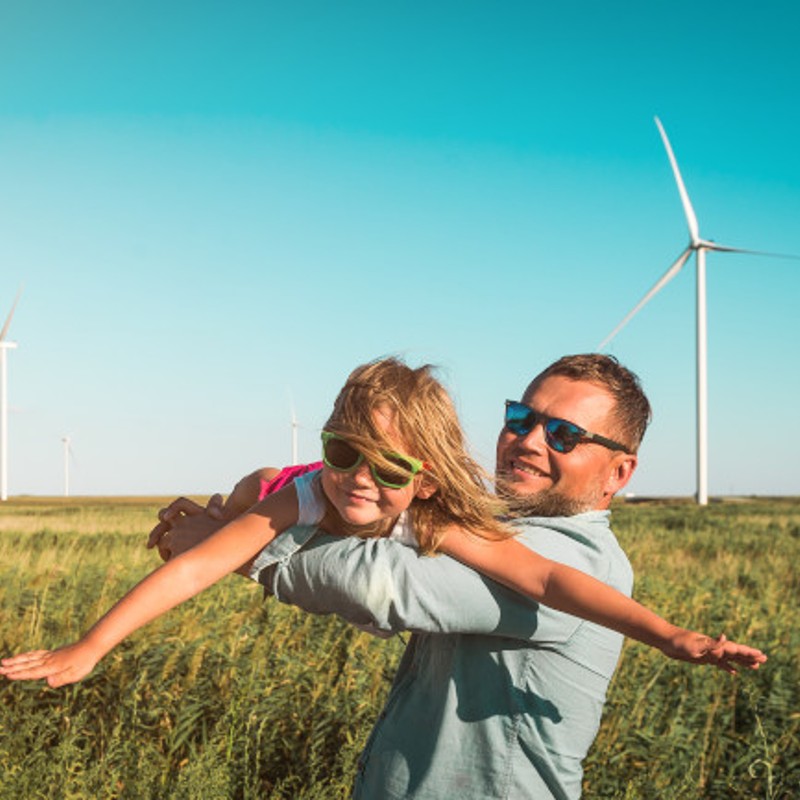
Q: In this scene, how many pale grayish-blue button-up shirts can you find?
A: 1